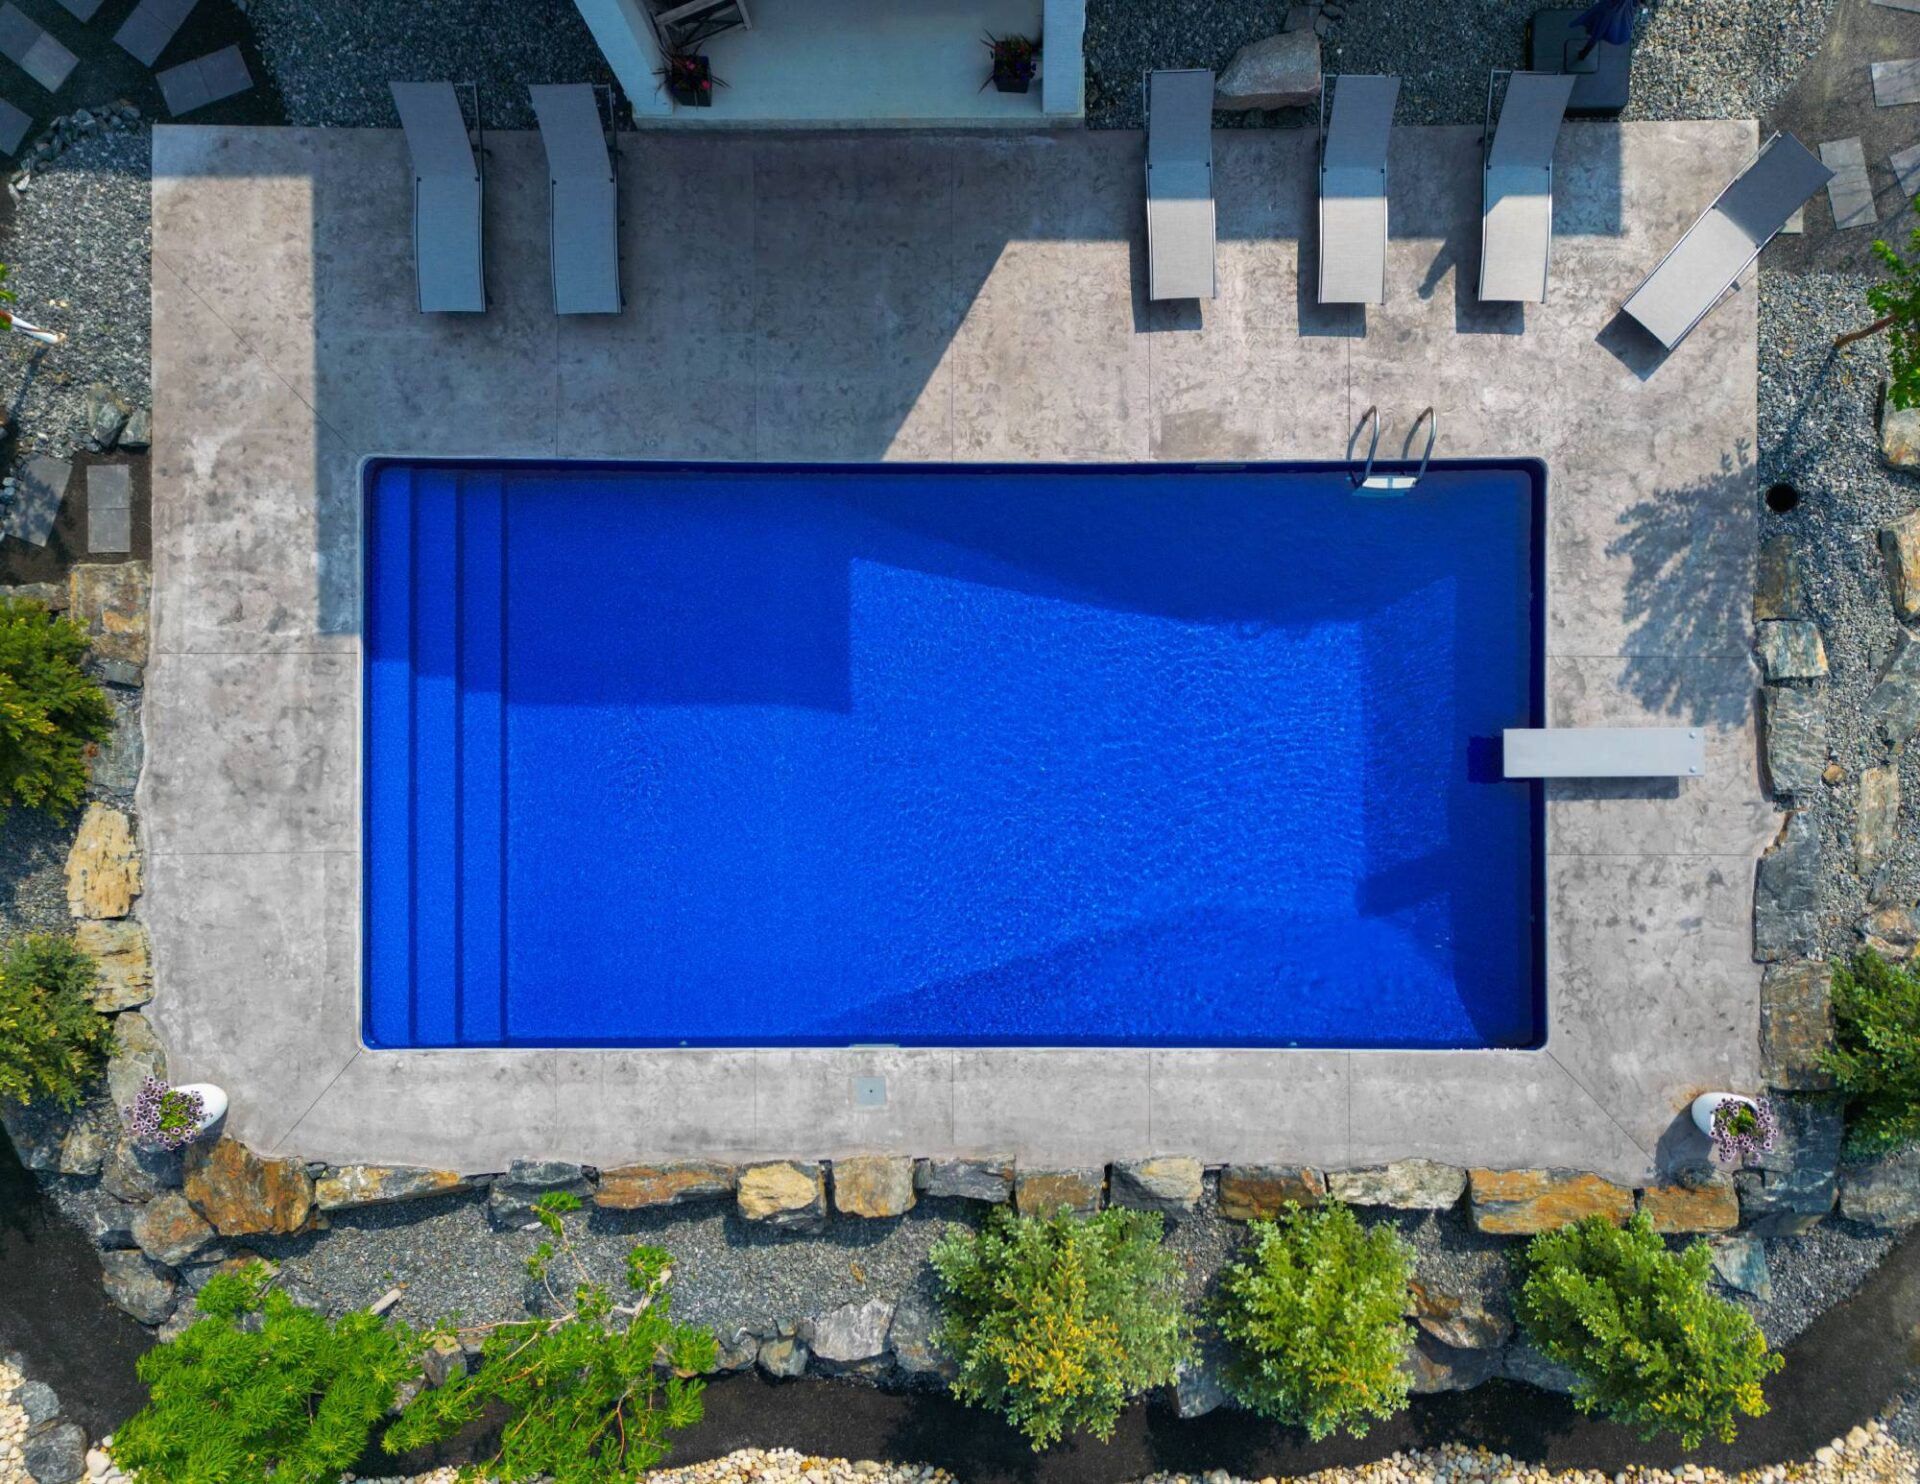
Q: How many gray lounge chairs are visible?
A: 6